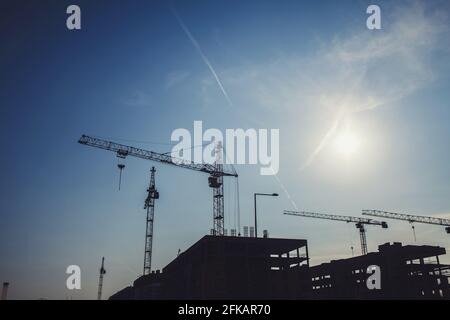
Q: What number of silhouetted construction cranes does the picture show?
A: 5